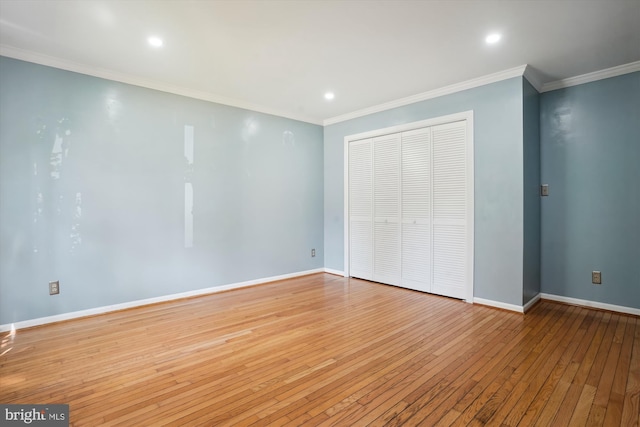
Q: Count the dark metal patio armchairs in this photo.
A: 0